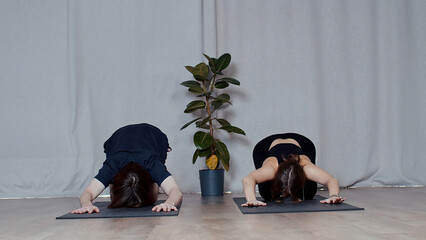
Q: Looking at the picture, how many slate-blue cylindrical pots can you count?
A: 1